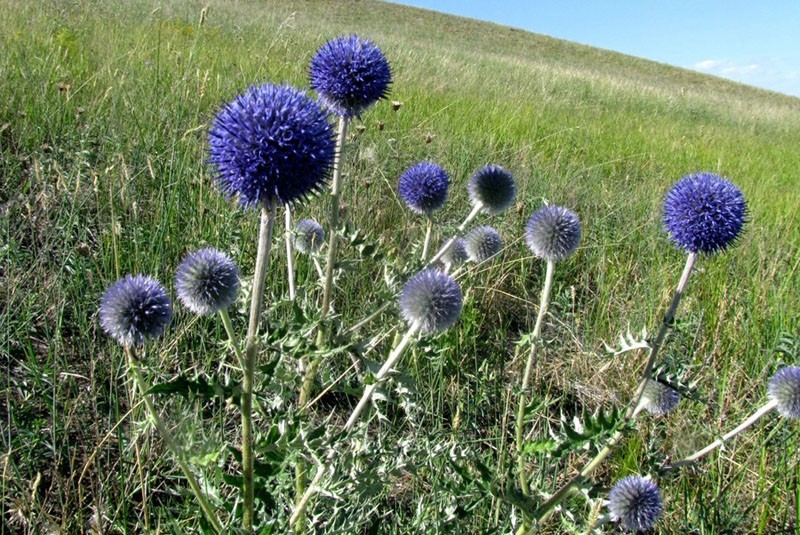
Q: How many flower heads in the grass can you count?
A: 15